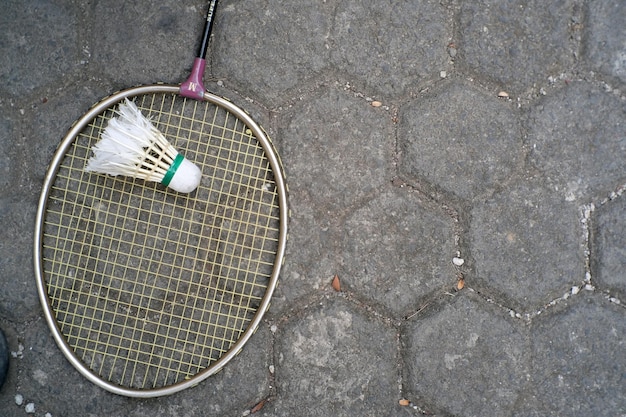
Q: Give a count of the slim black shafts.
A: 1